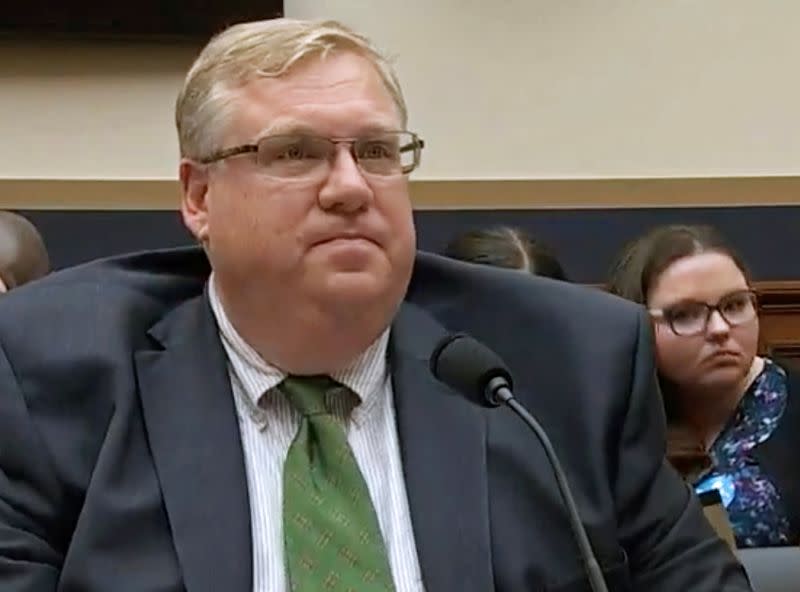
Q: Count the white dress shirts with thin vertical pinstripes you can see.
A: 1